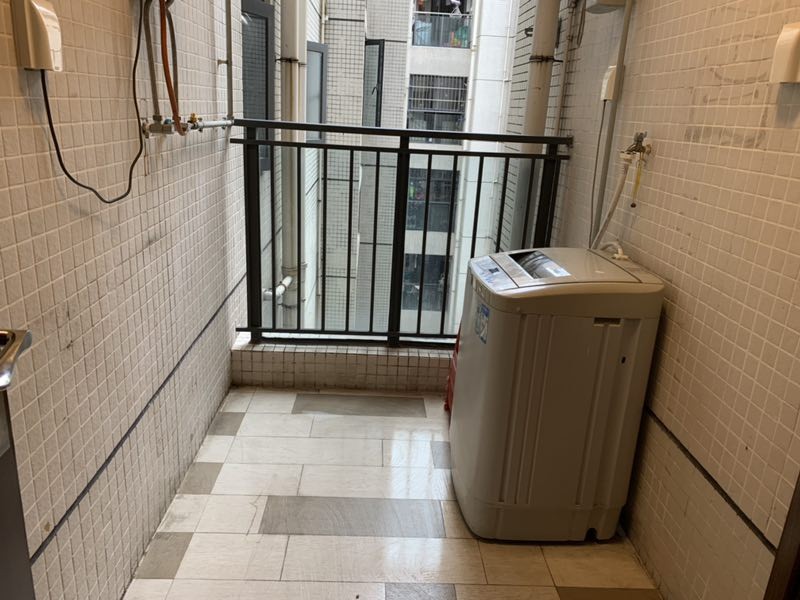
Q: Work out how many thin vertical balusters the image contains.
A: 10